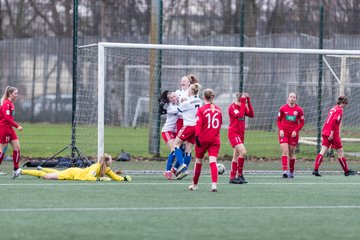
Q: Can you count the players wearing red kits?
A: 5